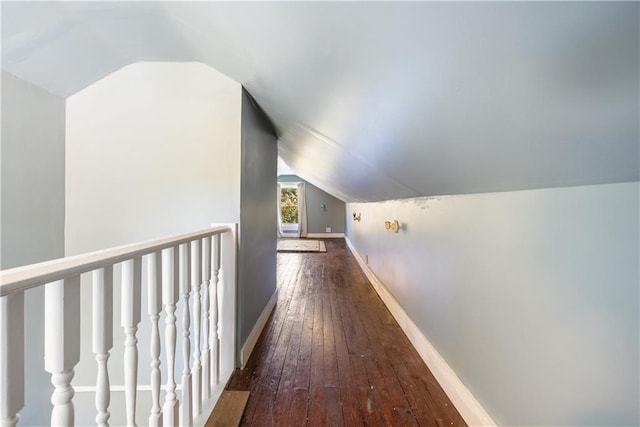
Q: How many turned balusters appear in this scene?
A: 10